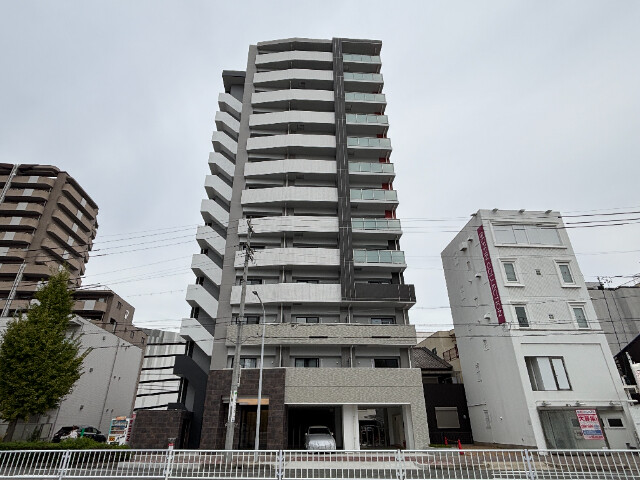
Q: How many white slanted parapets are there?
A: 10